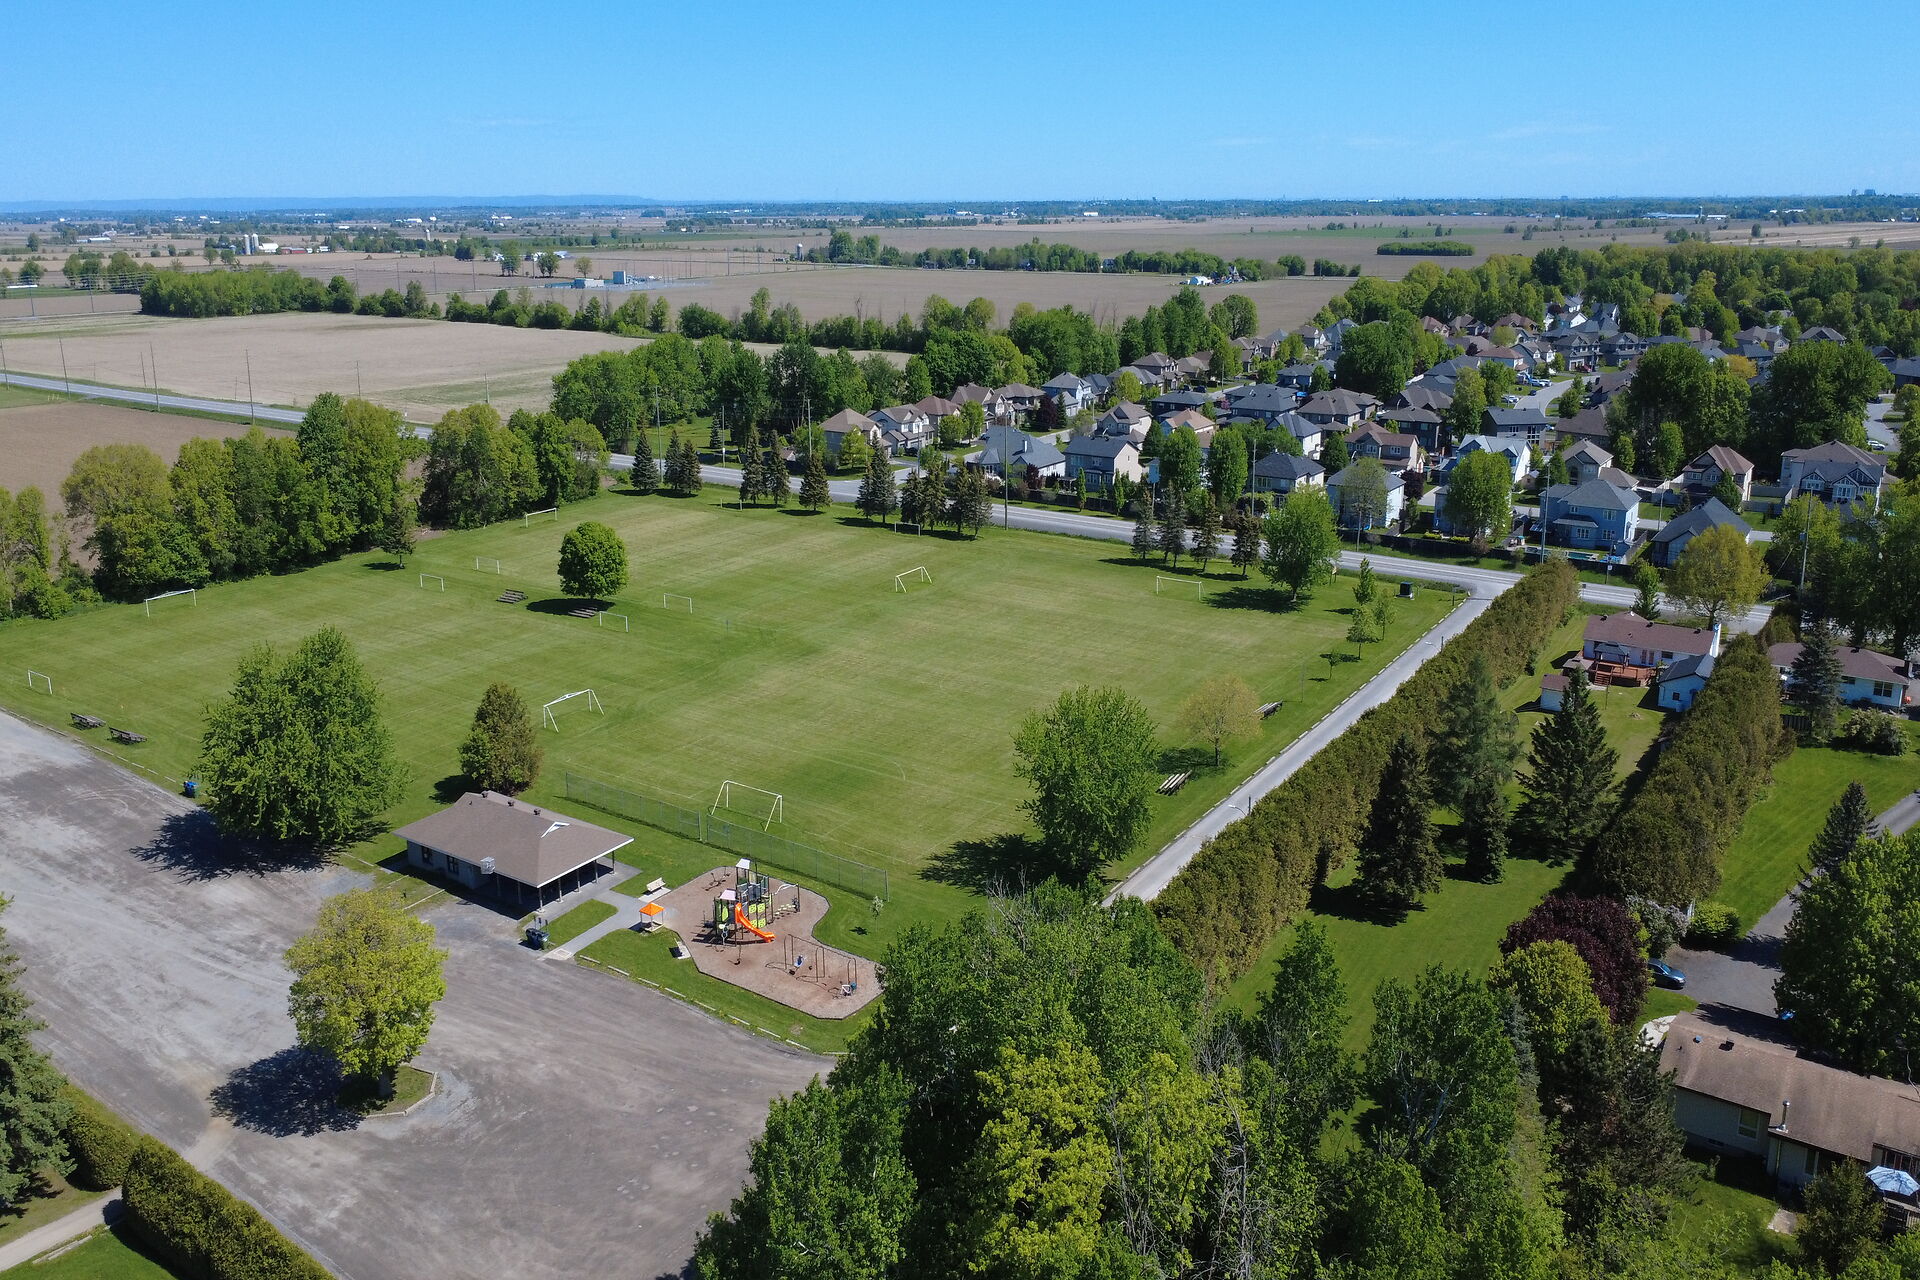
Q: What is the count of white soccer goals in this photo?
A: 13